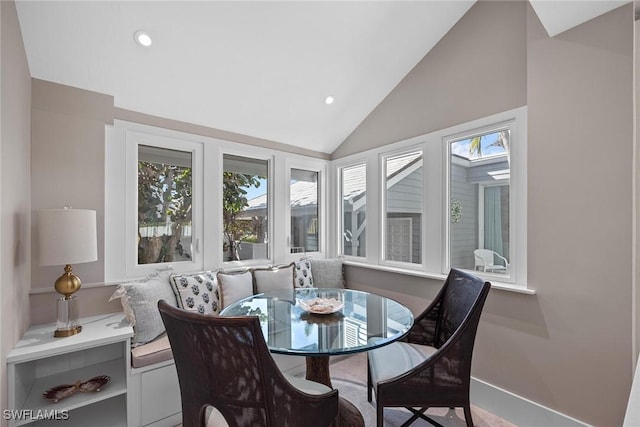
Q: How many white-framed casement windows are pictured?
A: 6